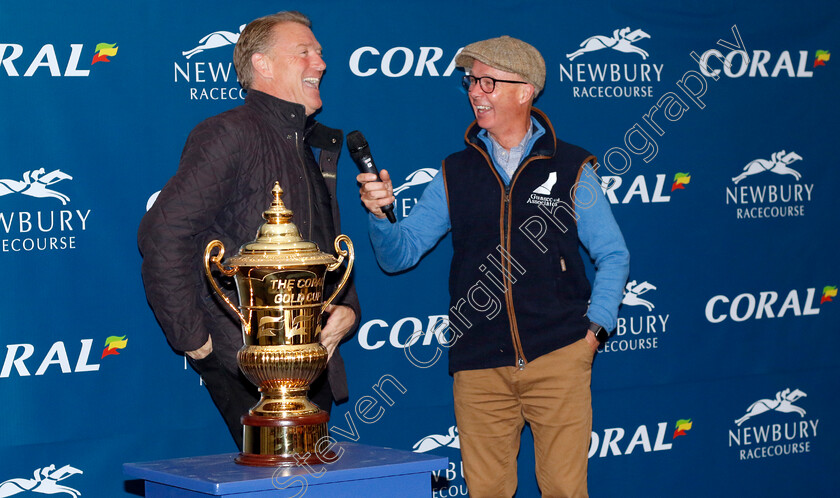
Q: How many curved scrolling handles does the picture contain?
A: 2